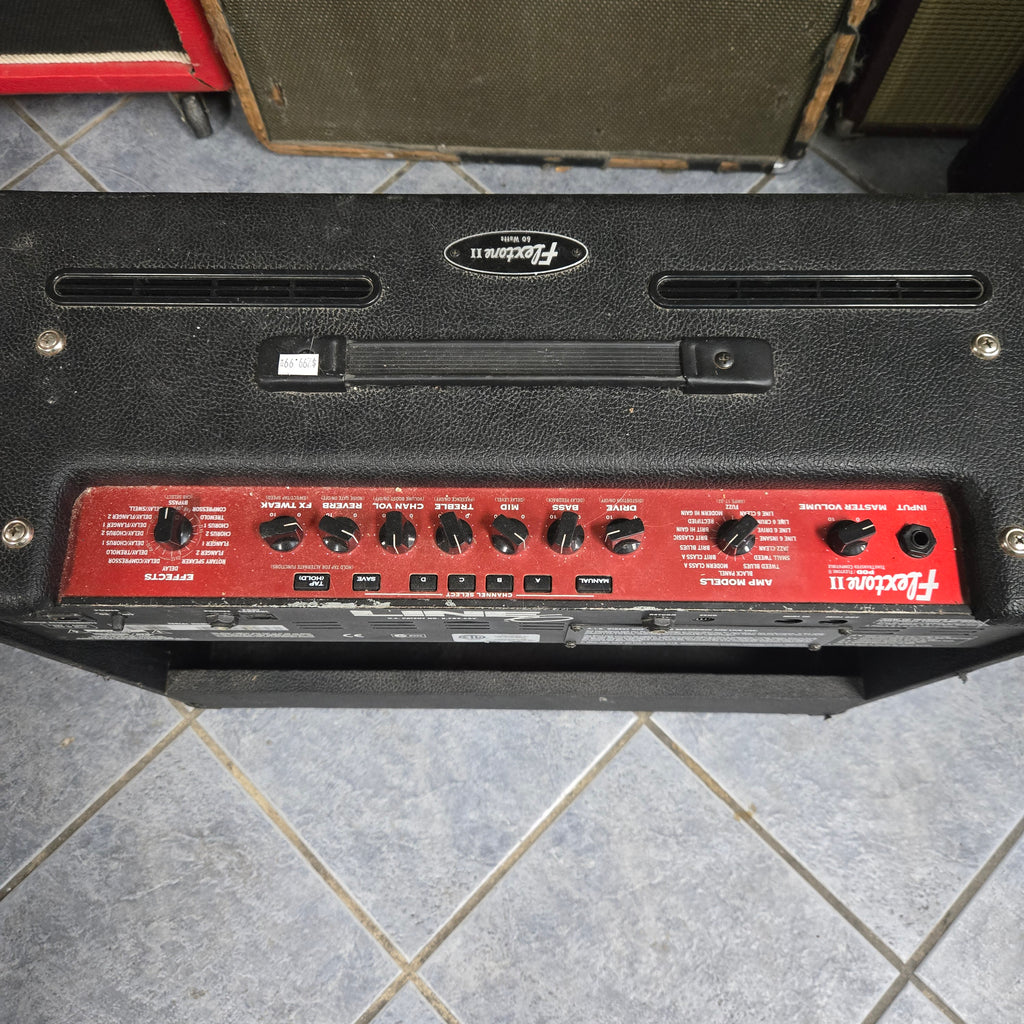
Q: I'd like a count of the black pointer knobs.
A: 10